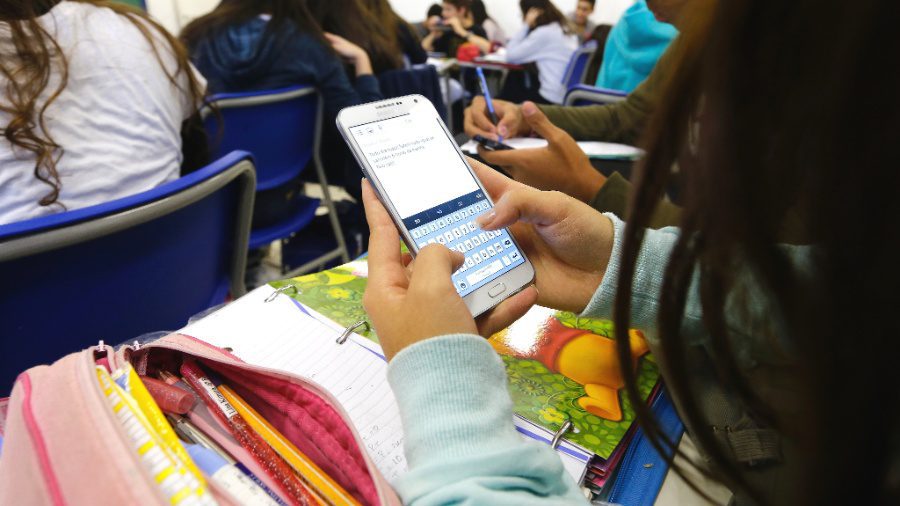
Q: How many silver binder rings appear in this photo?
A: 3